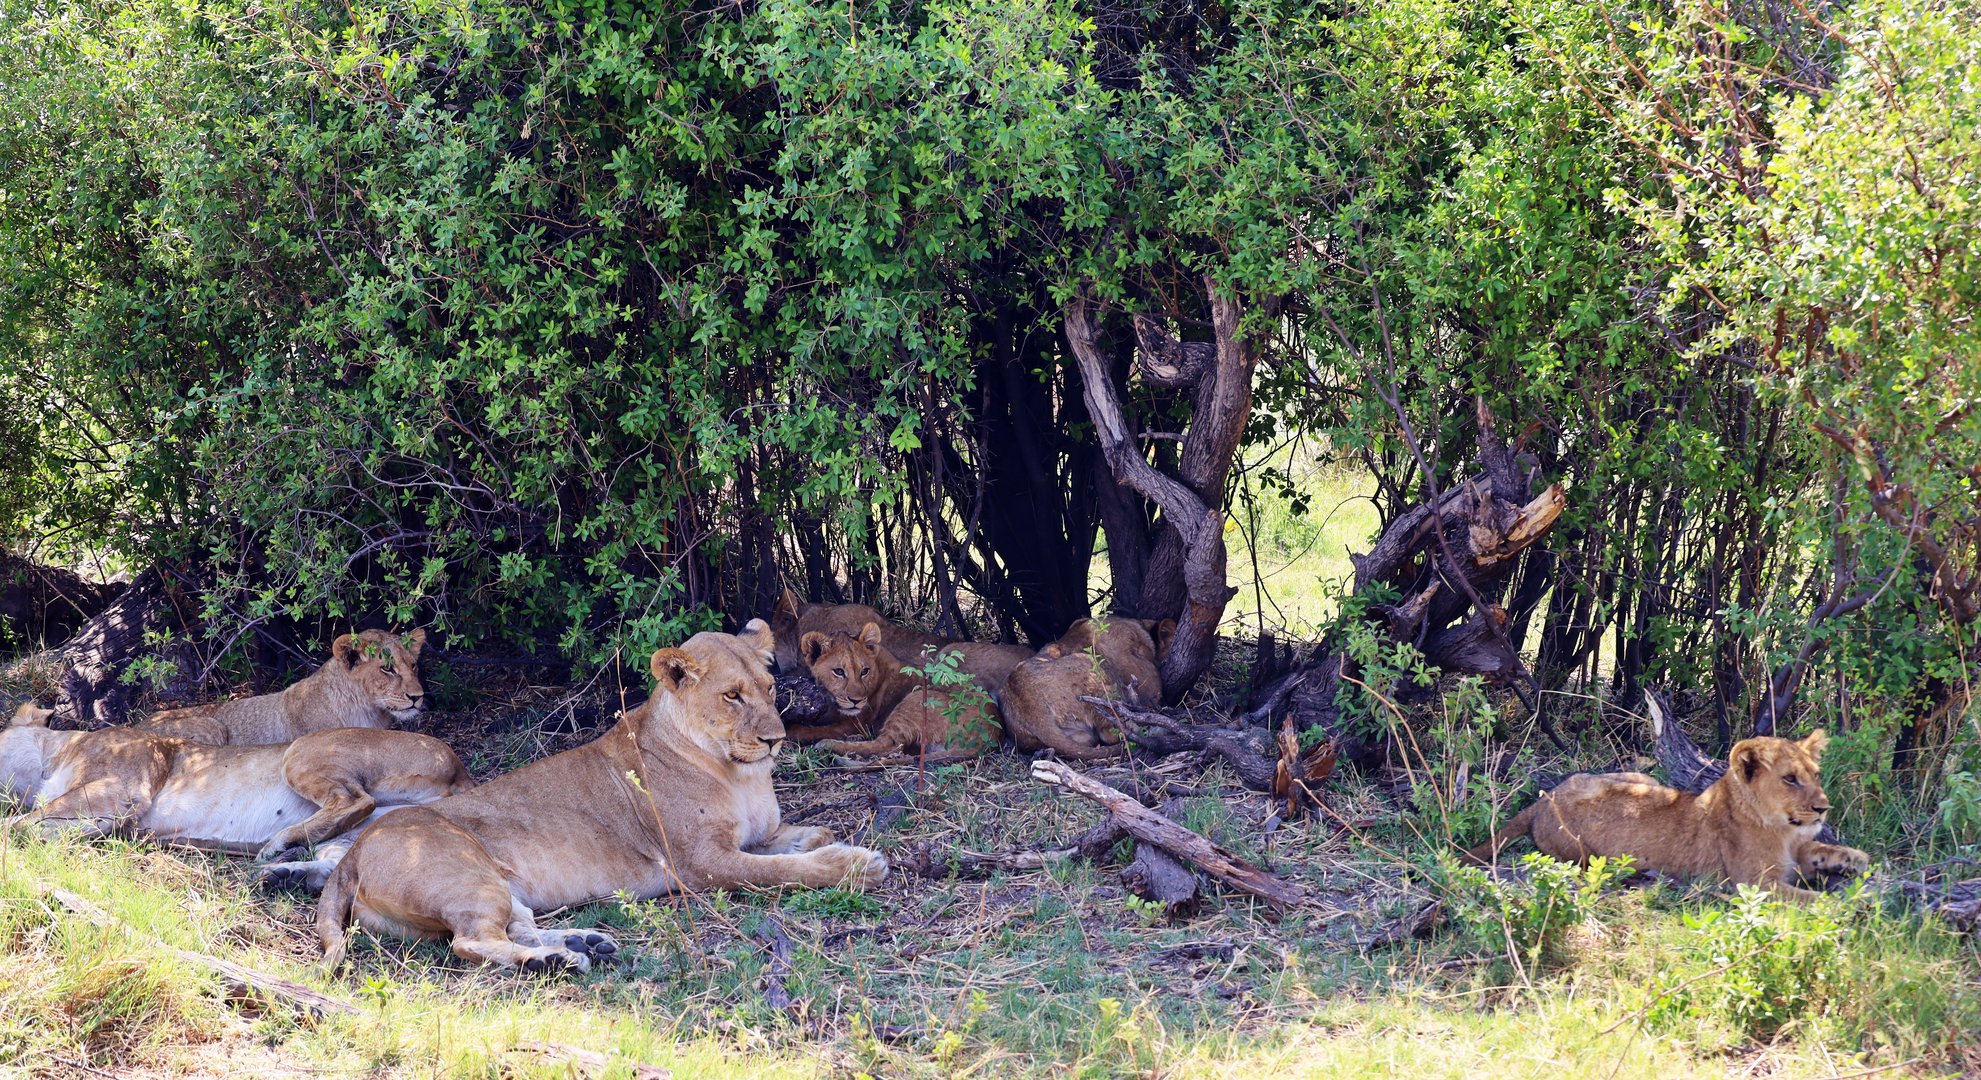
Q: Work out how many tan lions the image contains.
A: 7